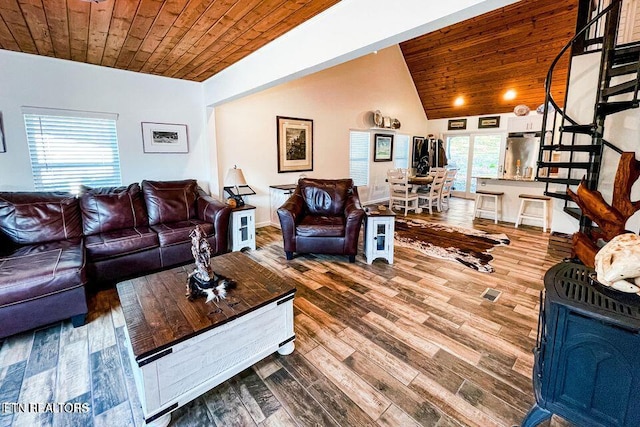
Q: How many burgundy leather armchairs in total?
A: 1